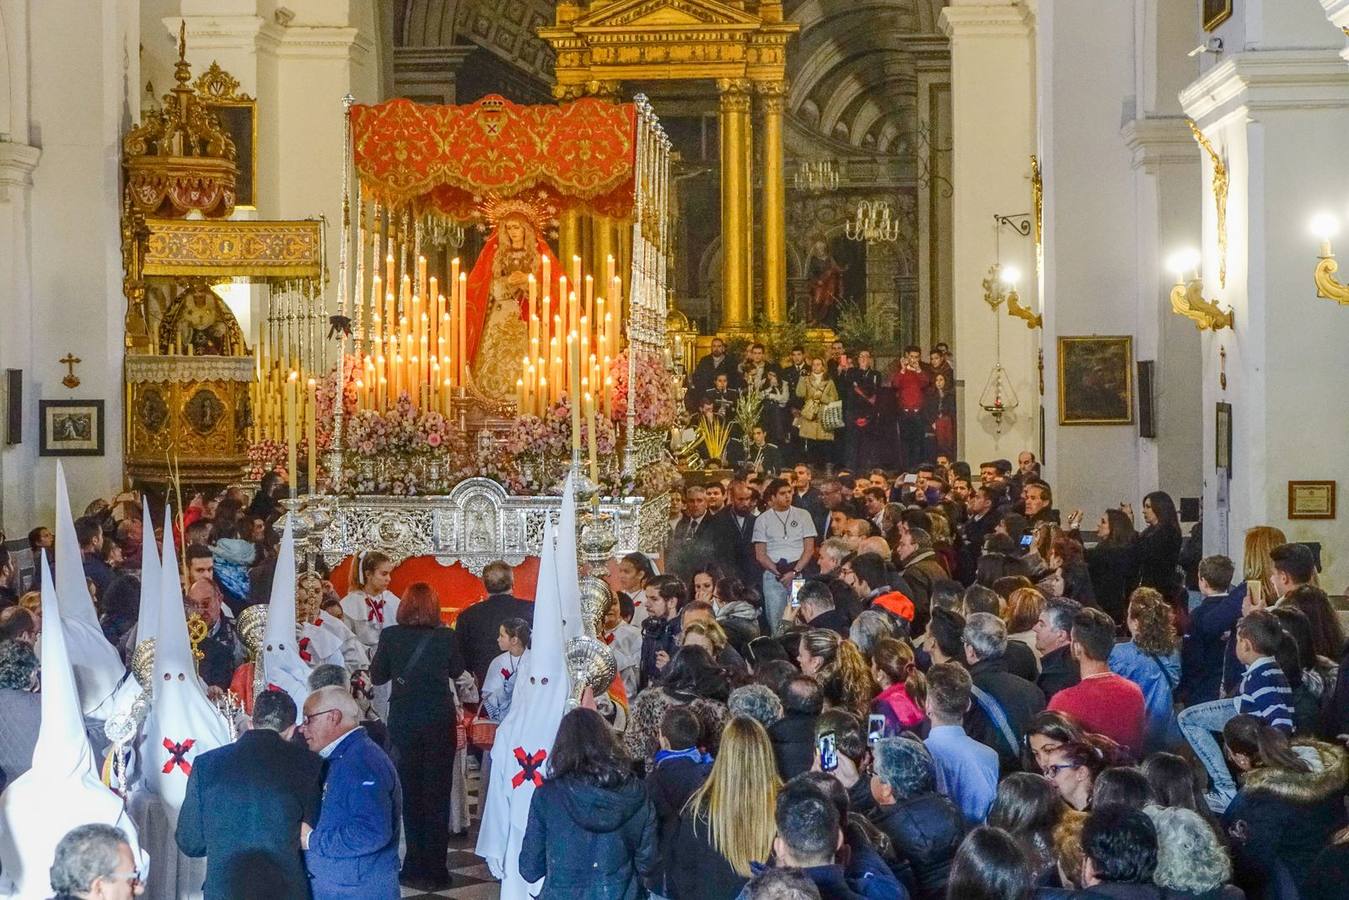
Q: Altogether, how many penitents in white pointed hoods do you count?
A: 7